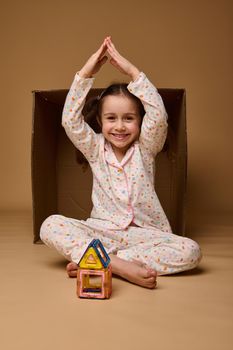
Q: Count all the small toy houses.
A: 1